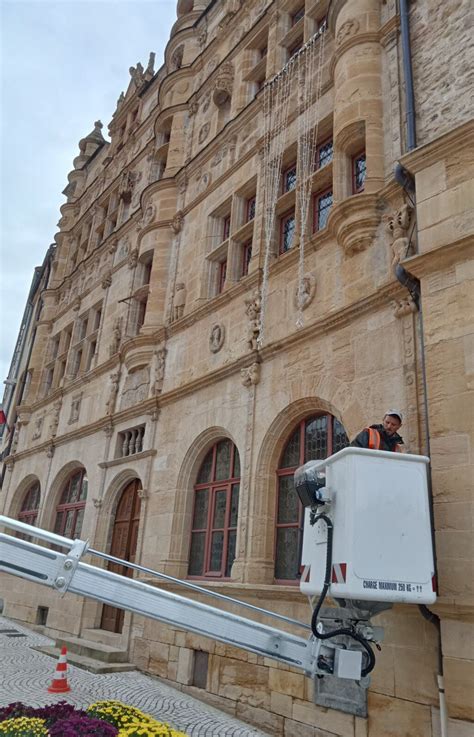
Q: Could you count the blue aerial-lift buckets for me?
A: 0